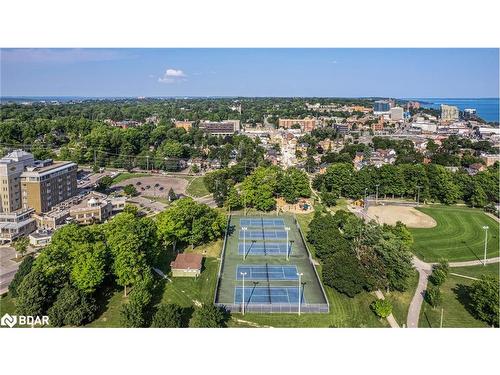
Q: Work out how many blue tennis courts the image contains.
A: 5